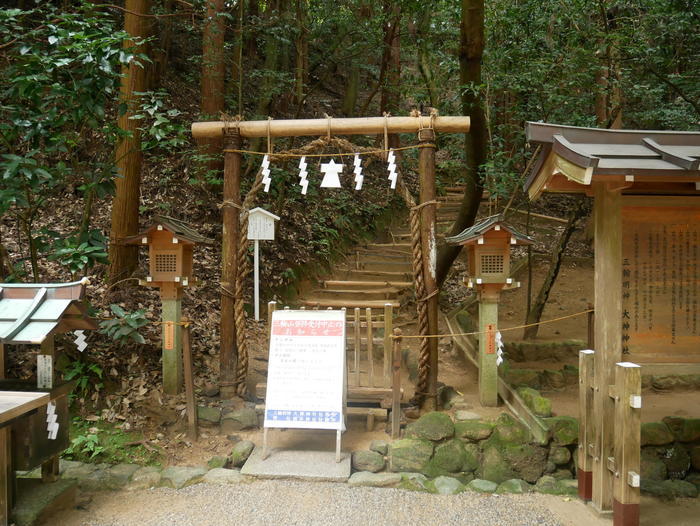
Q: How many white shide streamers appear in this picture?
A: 7